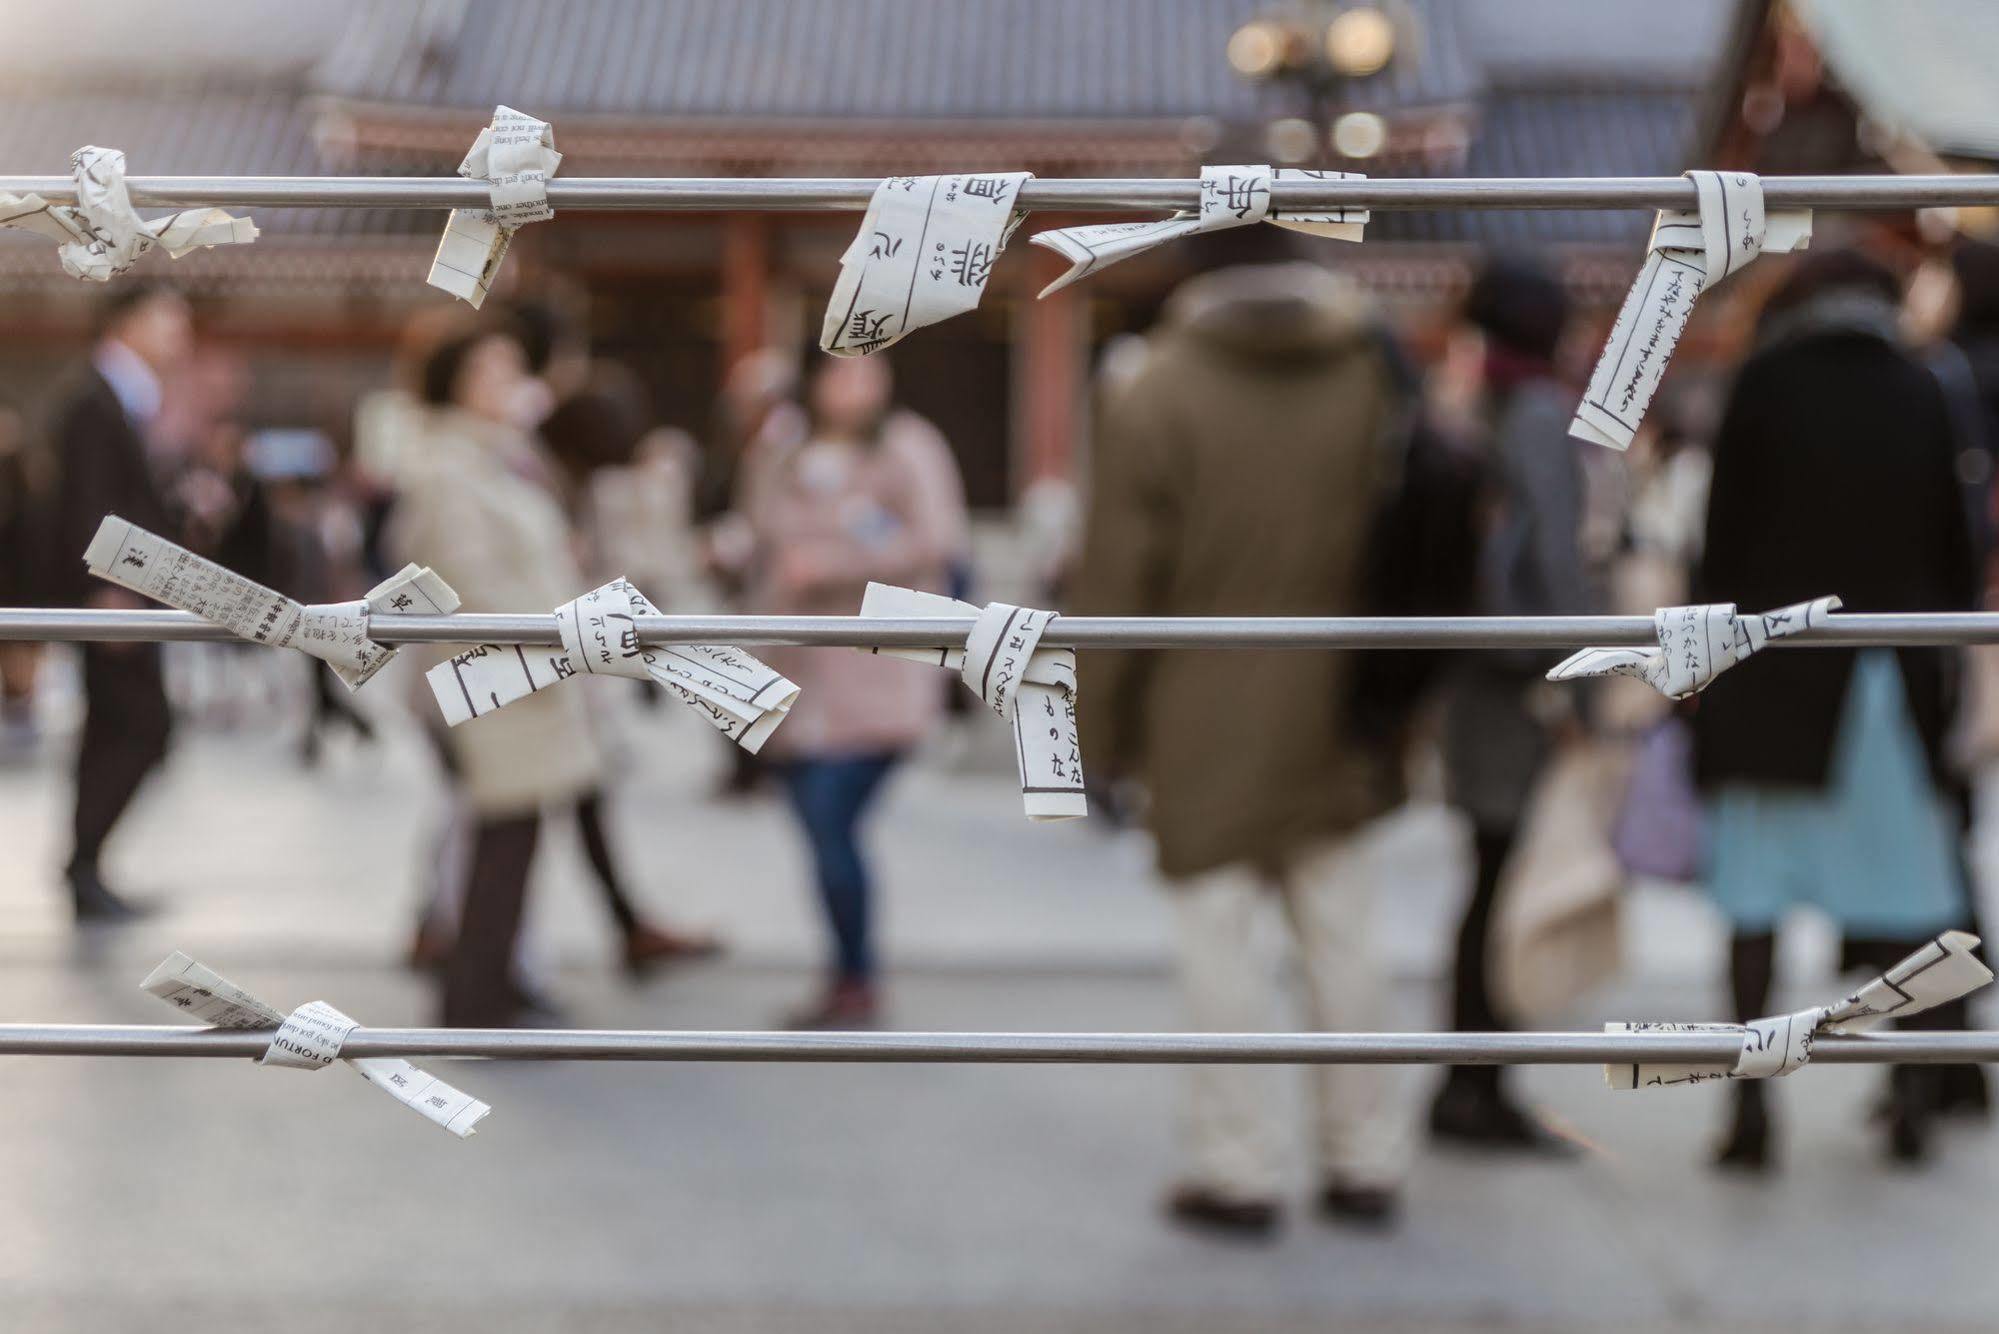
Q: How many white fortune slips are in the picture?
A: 11